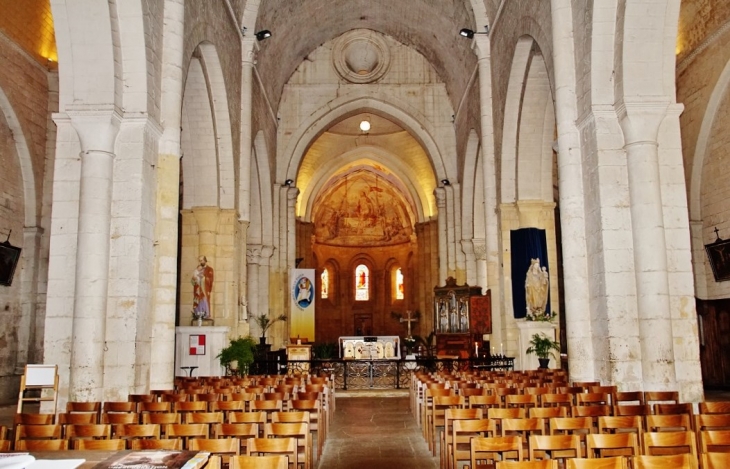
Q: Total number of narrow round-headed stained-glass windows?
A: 3